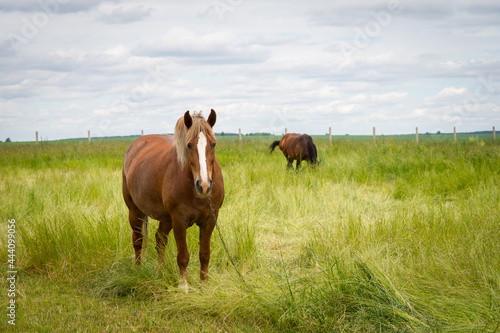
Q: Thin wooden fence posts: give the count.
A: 10